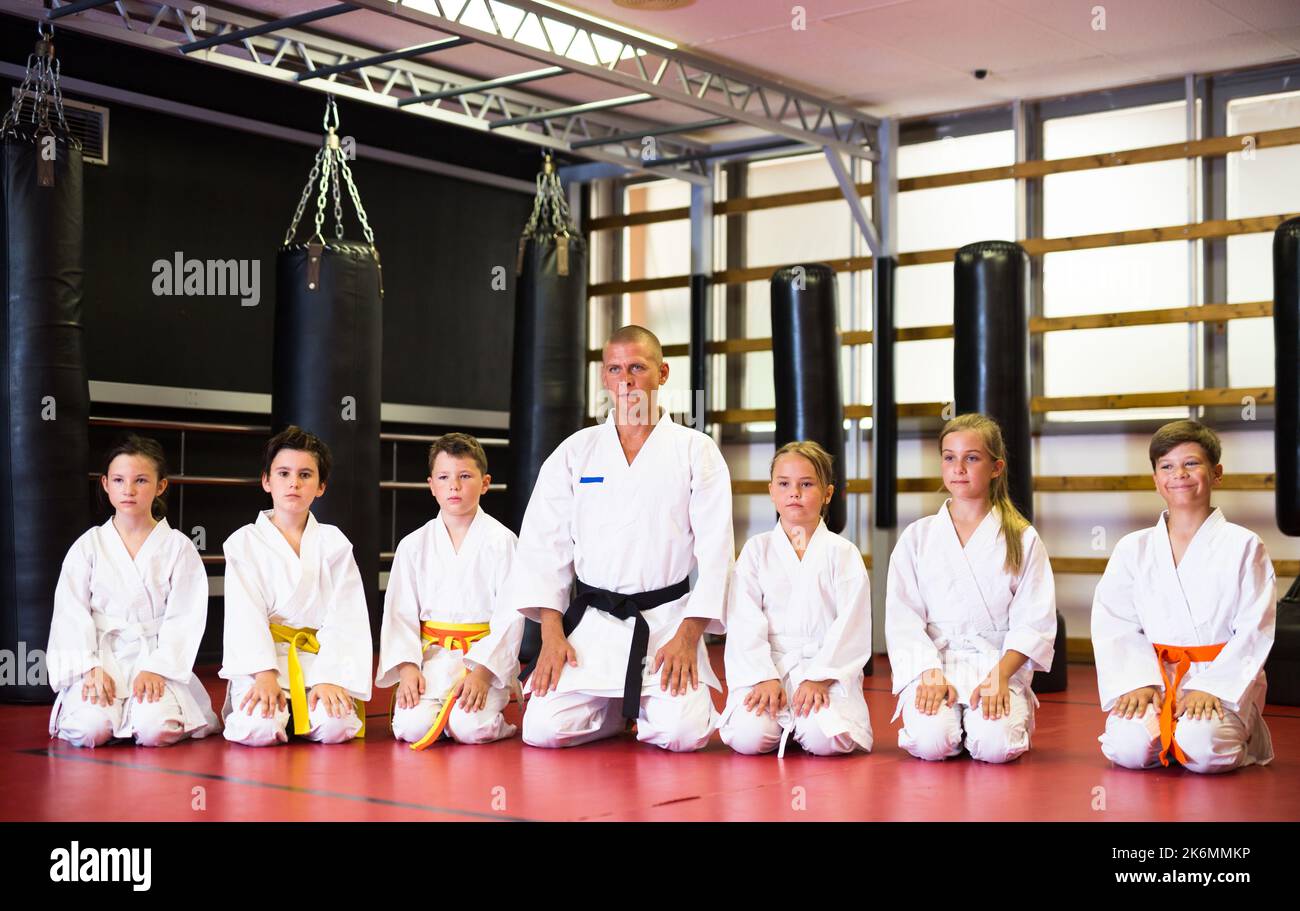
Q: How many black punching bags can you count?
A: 6